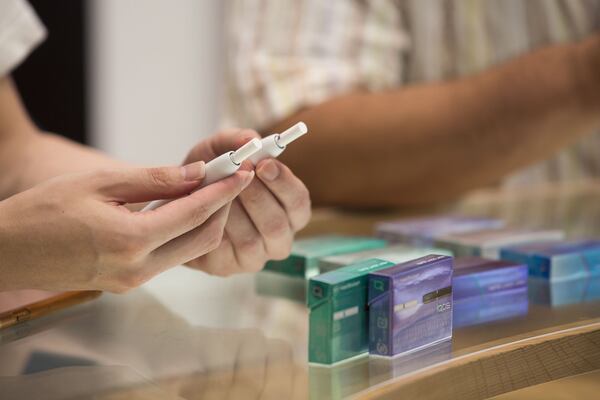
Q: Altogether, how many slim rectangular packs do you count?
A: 8